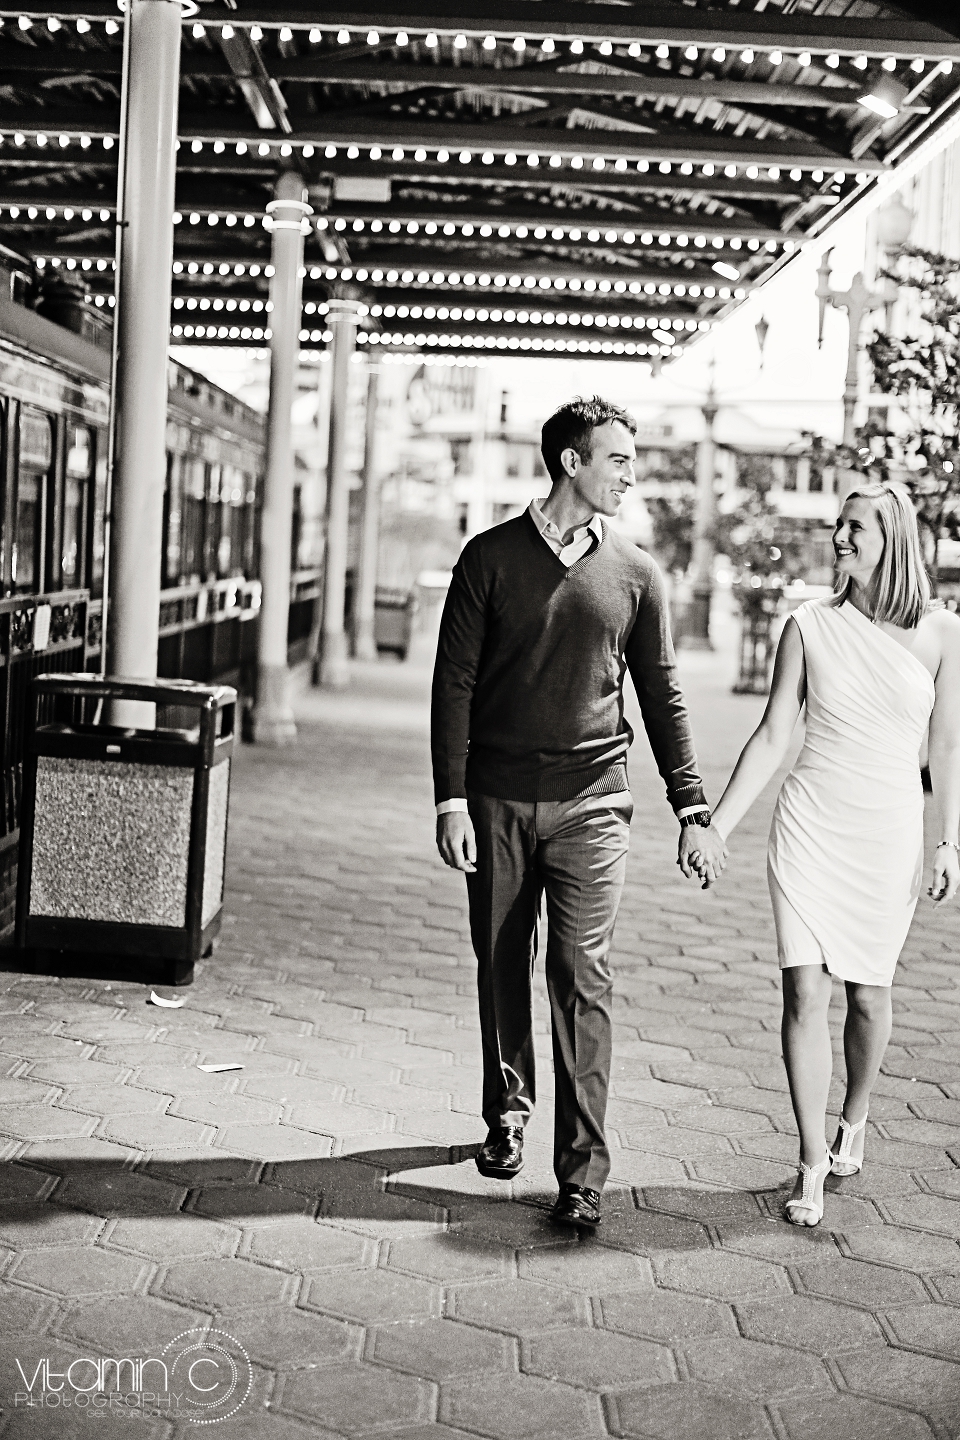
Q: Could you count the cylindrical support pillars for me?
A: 4